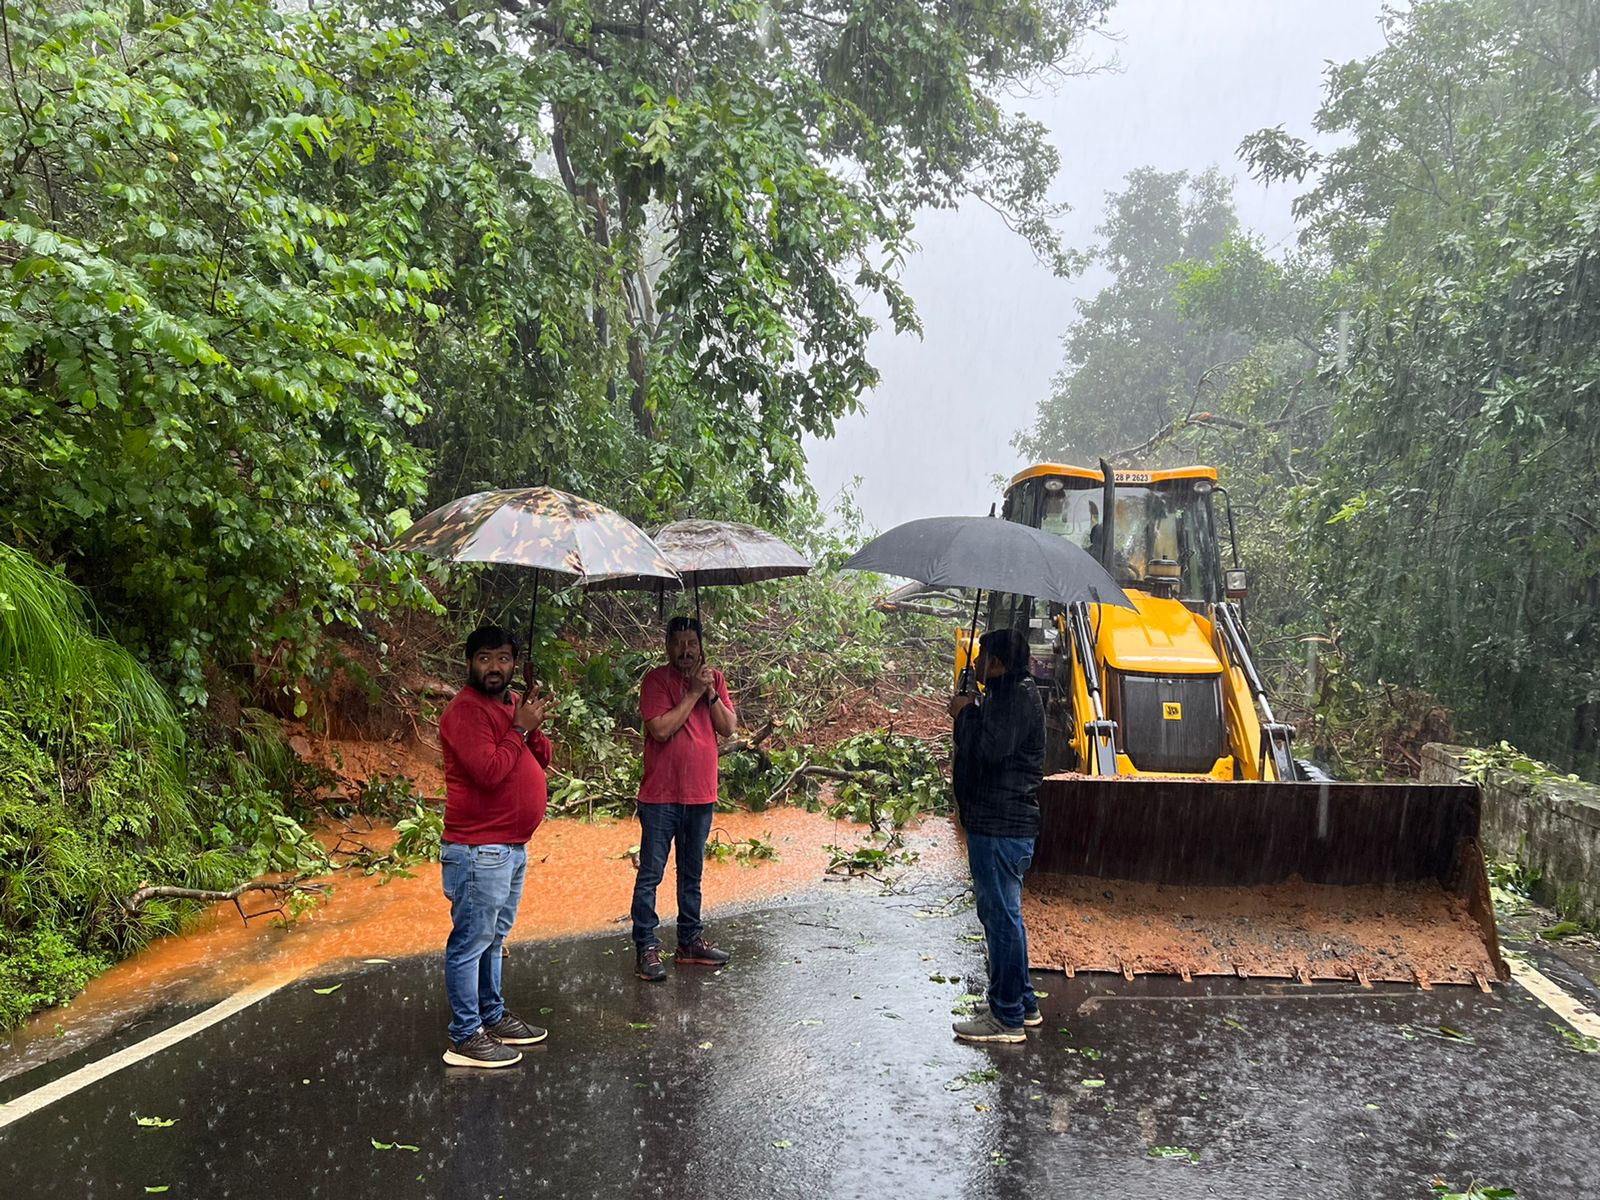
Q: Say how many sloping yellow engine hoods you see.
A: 1